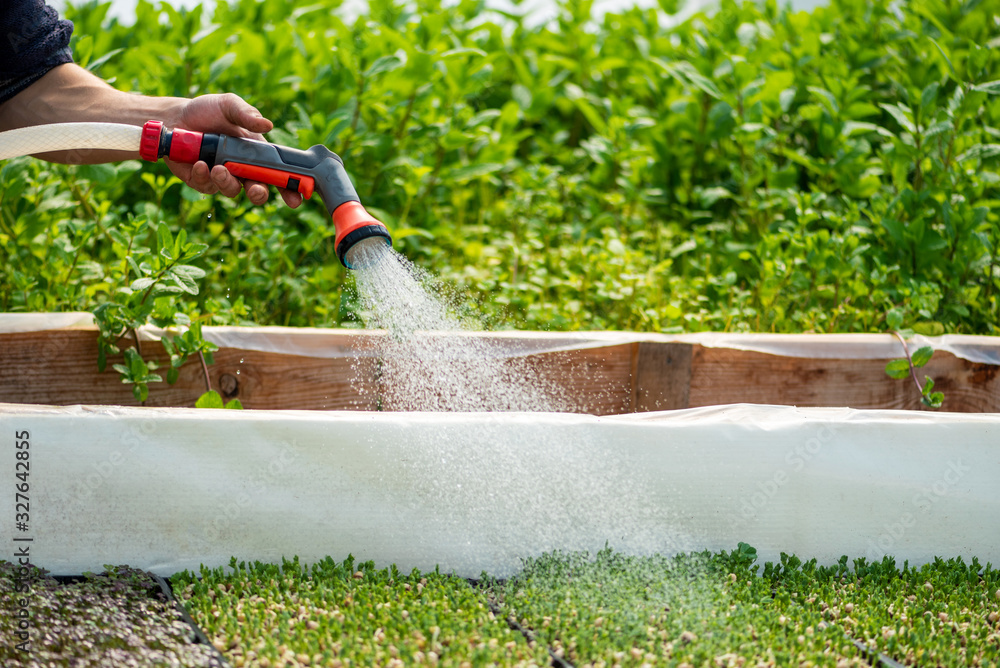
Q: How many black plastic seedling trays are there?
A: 4